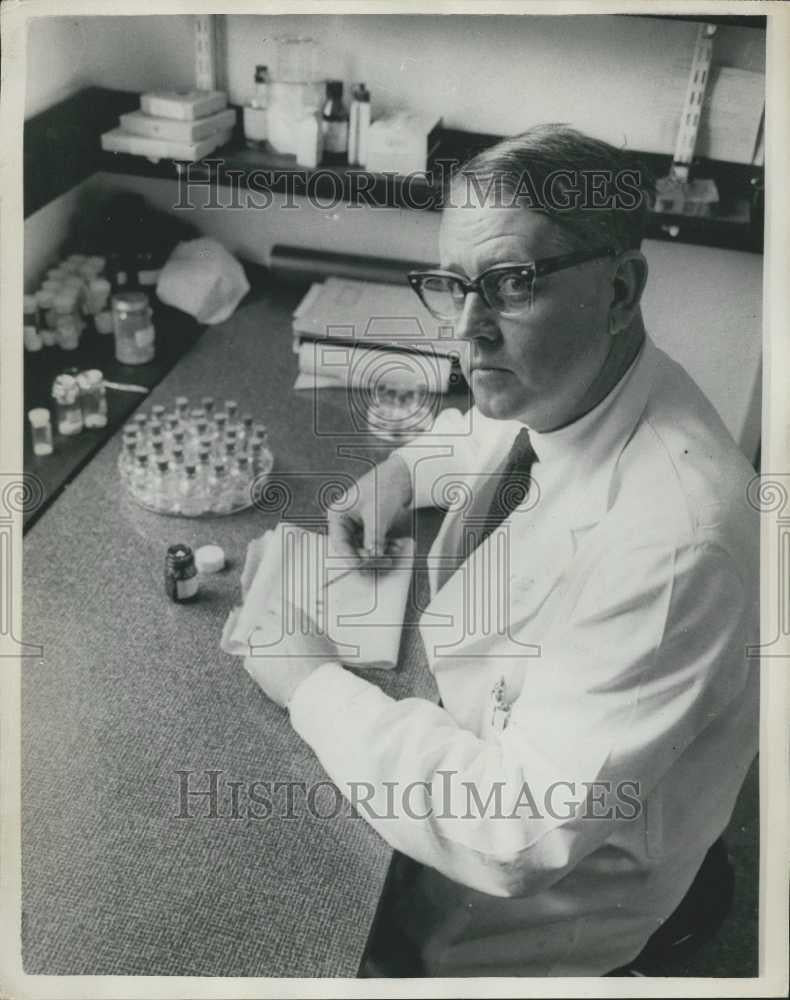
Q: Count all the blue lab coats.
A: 0